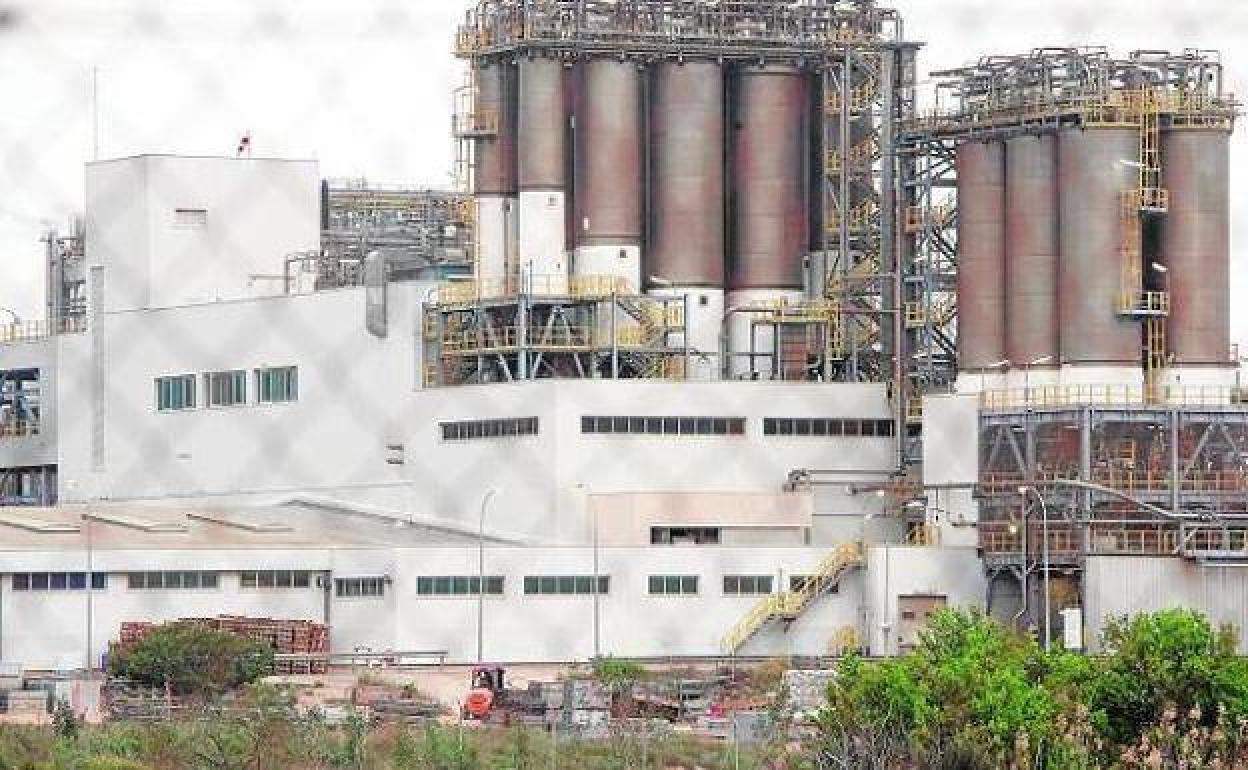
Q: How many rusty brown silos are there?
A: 9